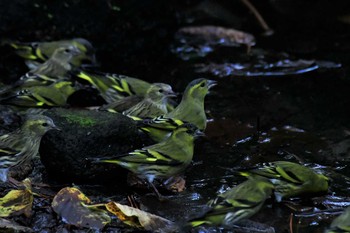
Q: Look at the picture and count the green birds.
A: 11